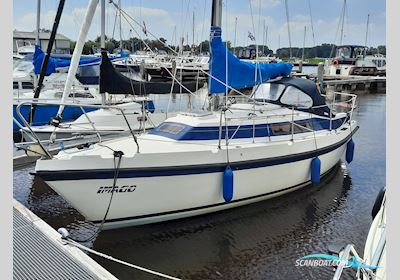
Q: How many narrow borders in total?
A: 2